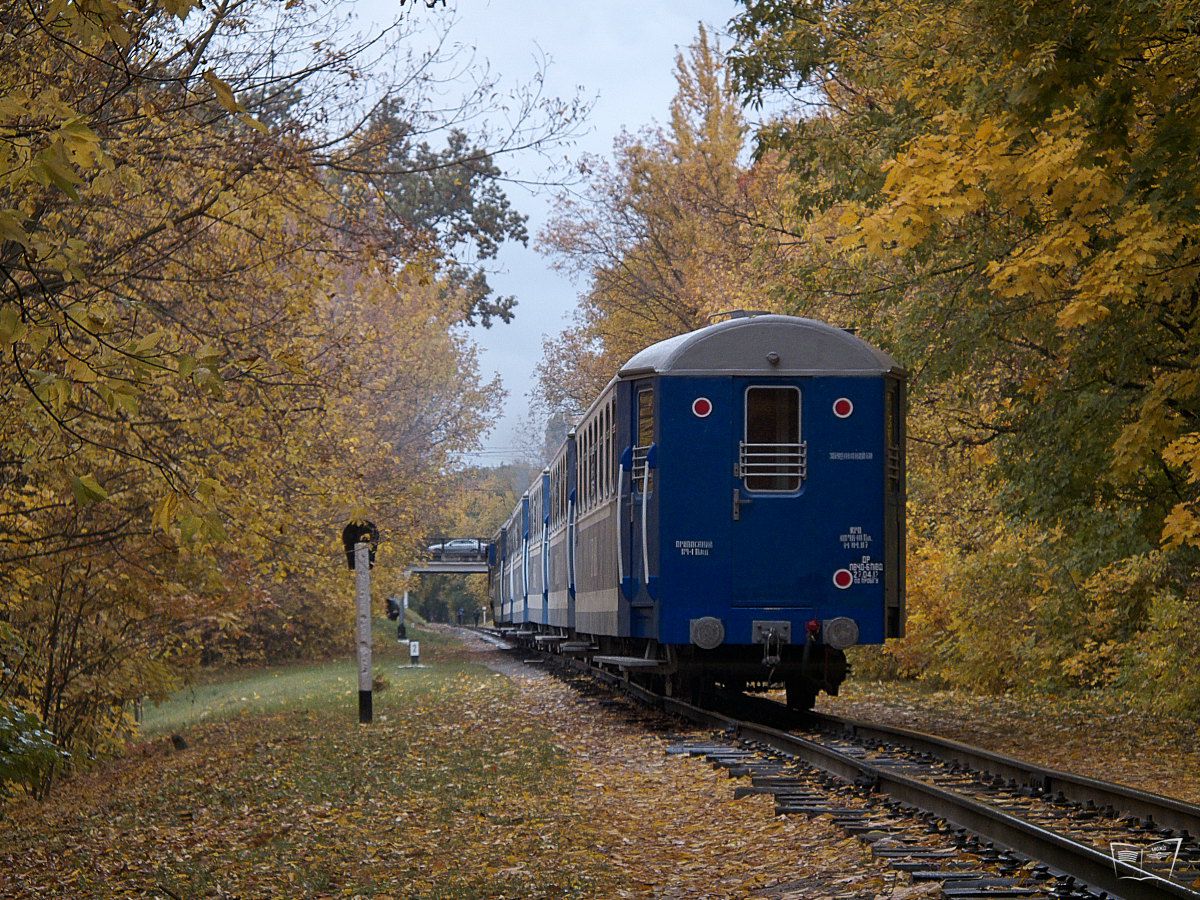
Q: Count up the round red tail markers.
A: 3